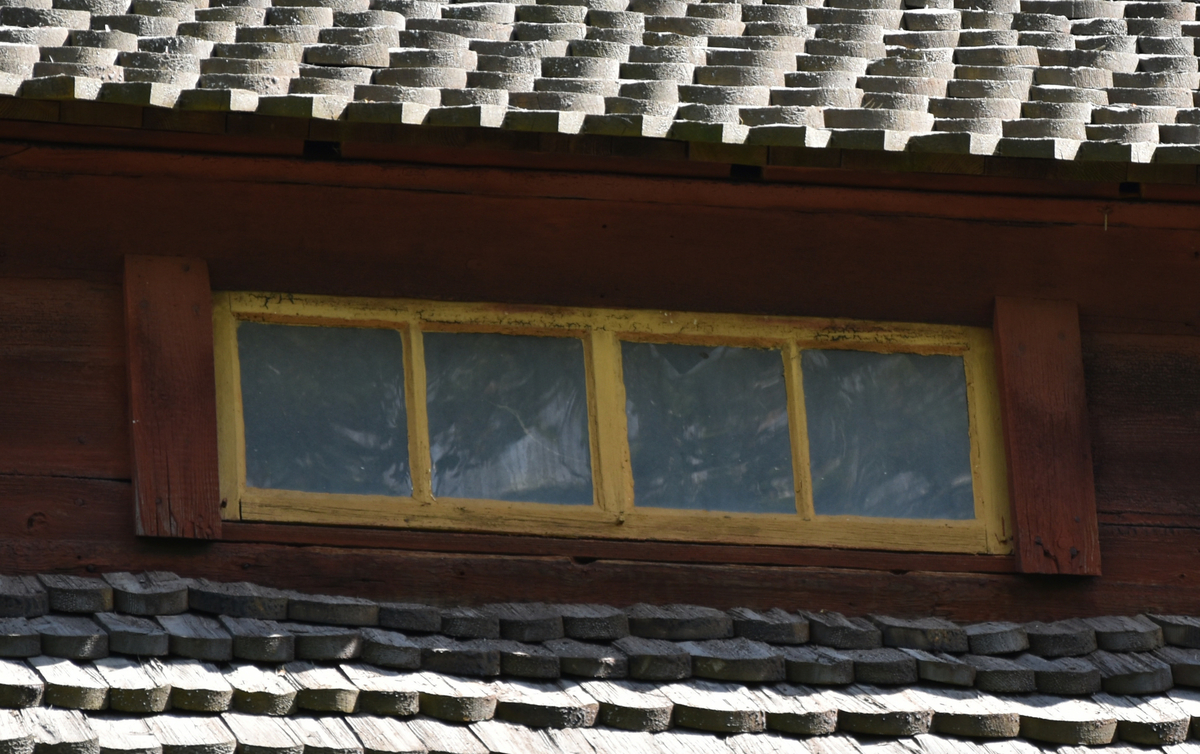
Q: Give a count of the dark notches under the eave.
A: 3